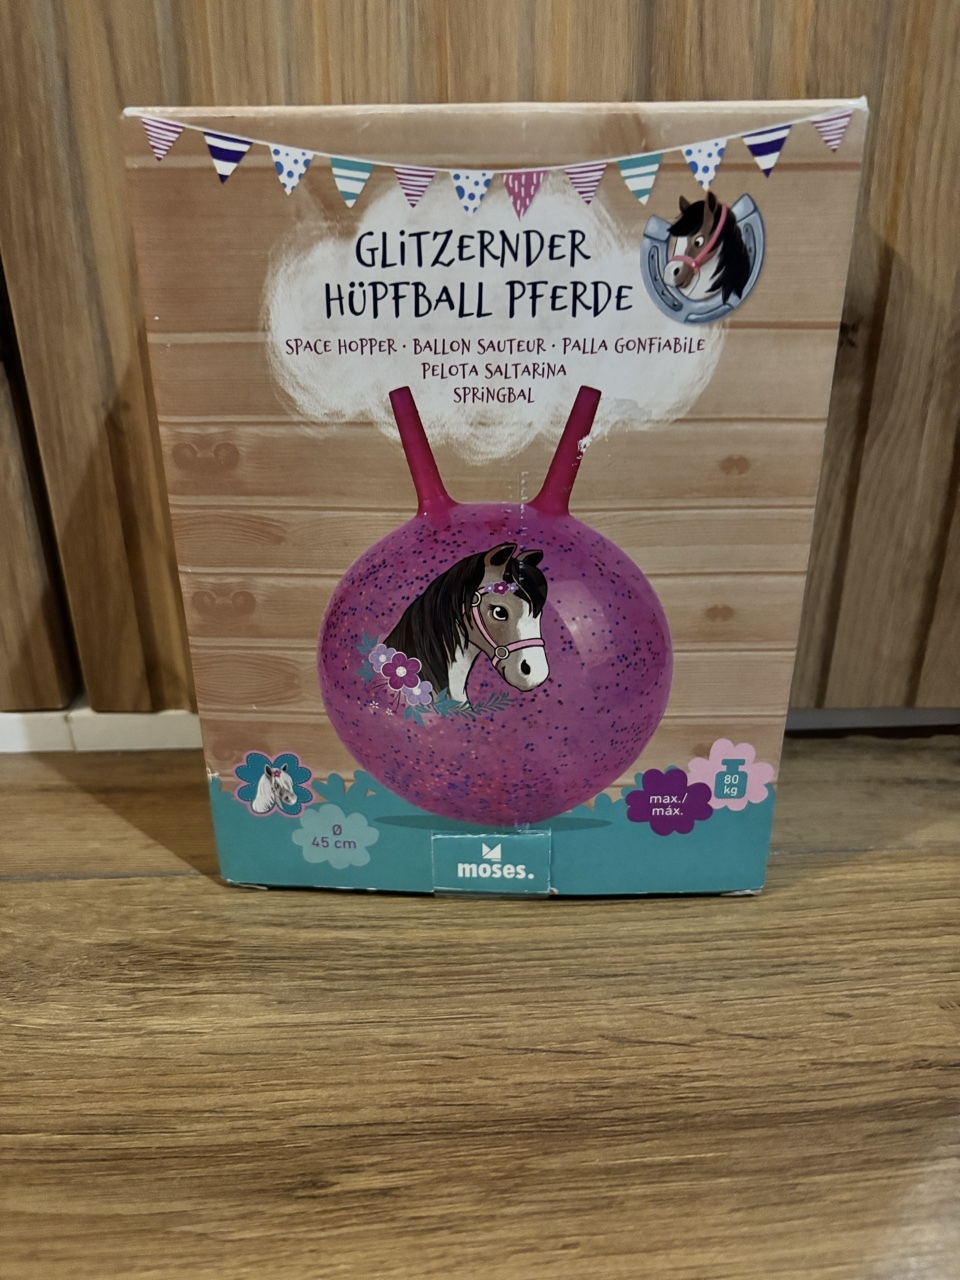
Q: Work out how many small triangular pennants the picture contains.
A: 12